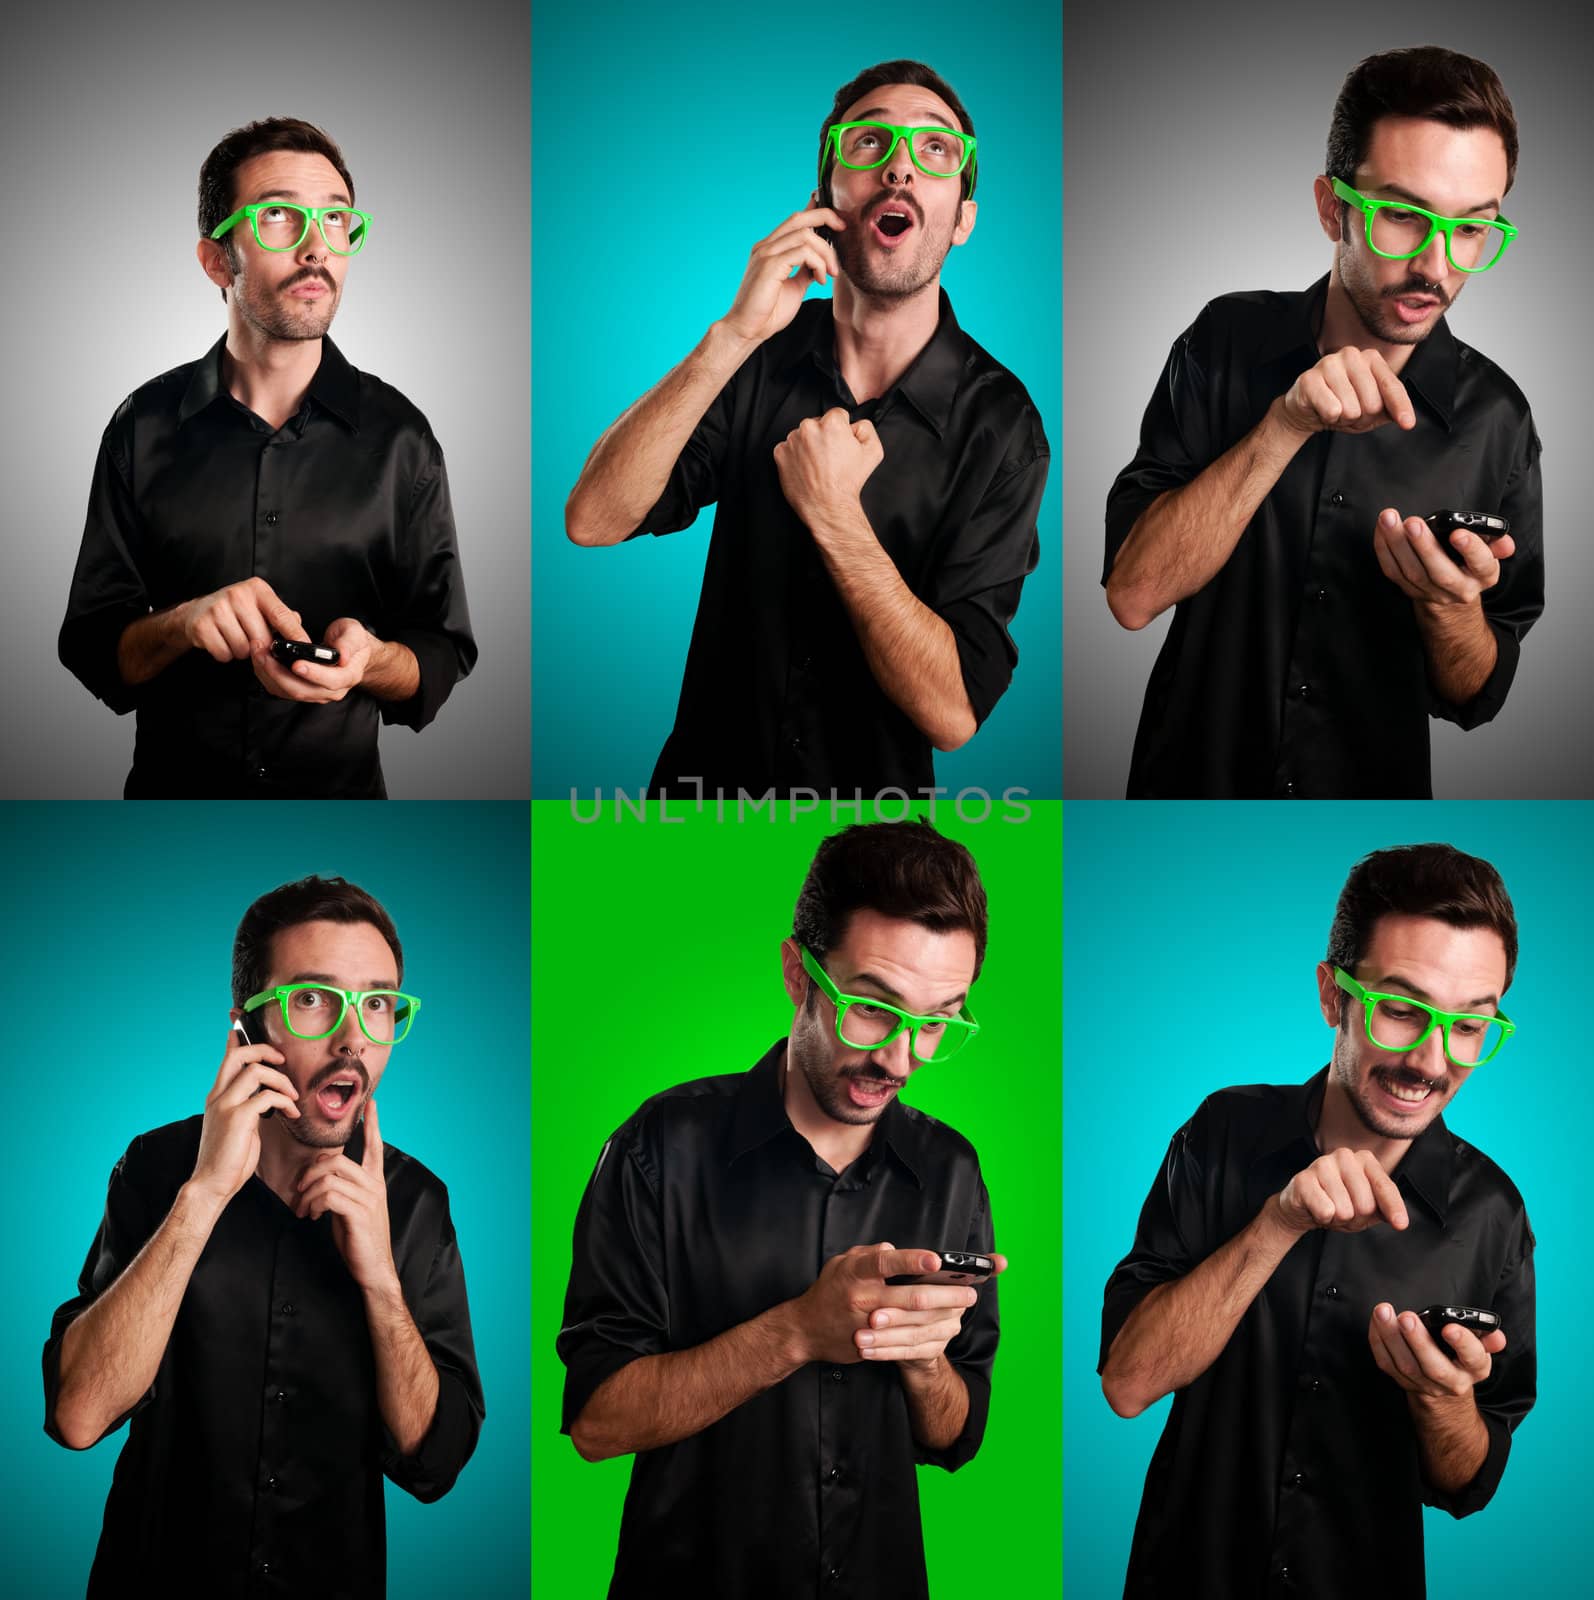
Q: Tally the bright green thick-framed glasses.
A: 6